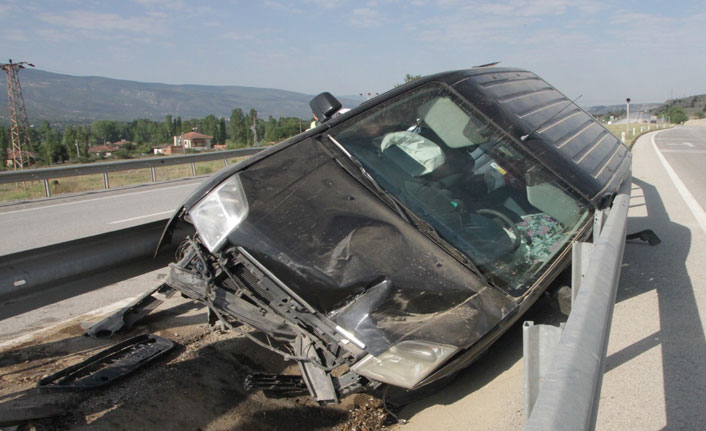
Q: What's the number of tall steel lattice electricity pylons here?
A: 1